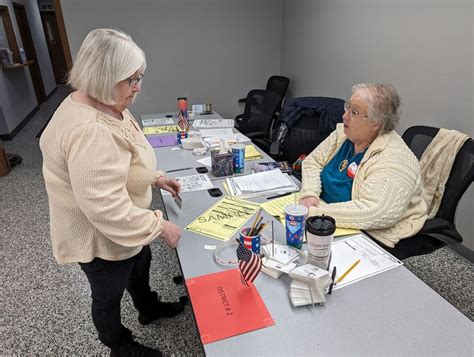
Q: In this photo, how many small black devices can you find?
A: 2